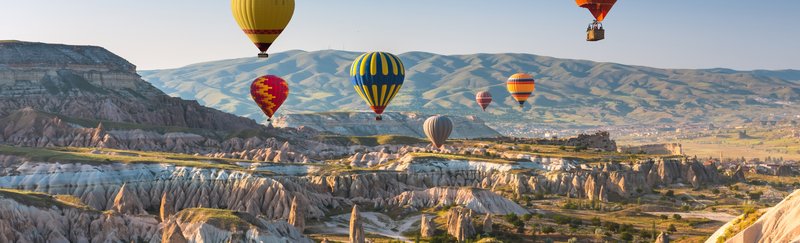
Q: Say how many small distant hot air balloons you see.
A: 3